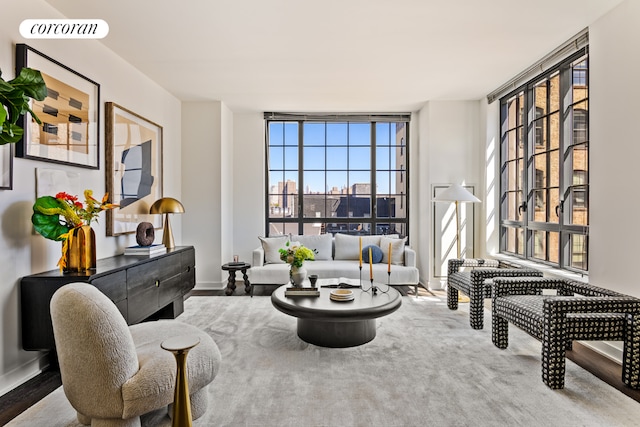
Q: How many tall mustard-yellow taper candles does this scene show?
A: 3